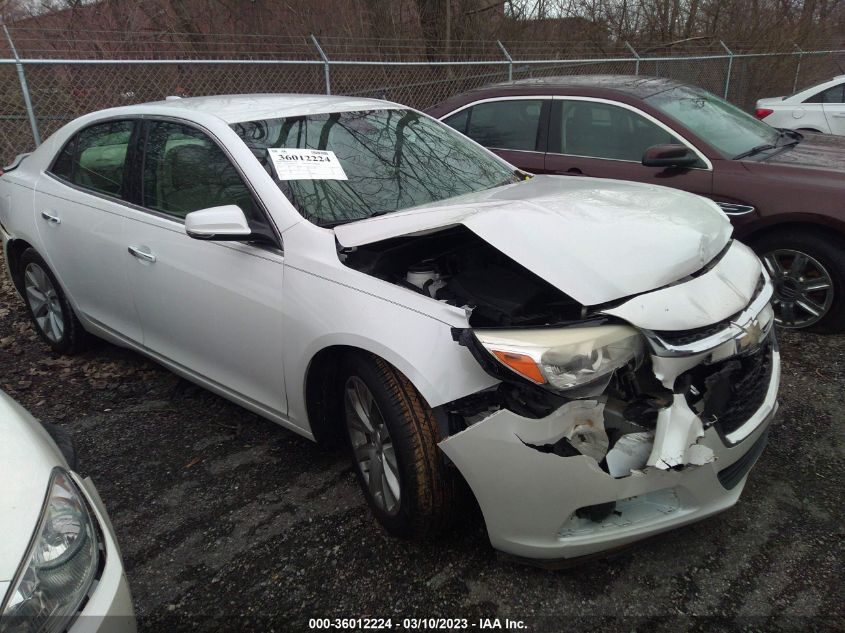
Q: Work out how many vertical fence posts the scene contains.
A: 6